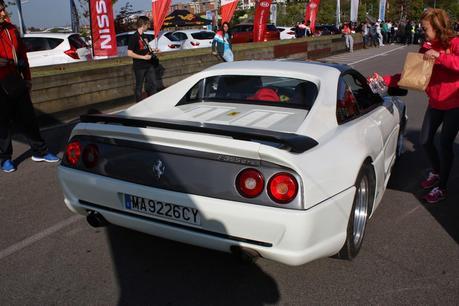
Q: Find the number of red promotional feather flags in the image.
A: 5